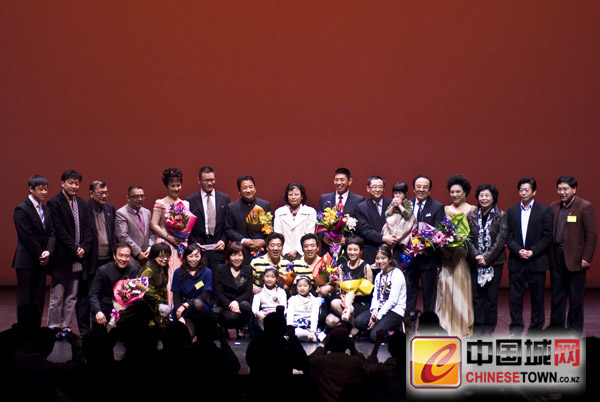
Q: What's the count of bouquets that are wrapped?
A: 9